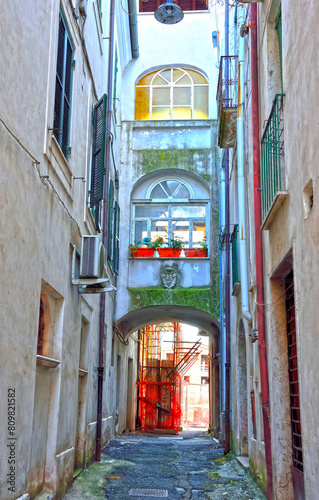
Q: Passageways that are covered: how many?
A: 1